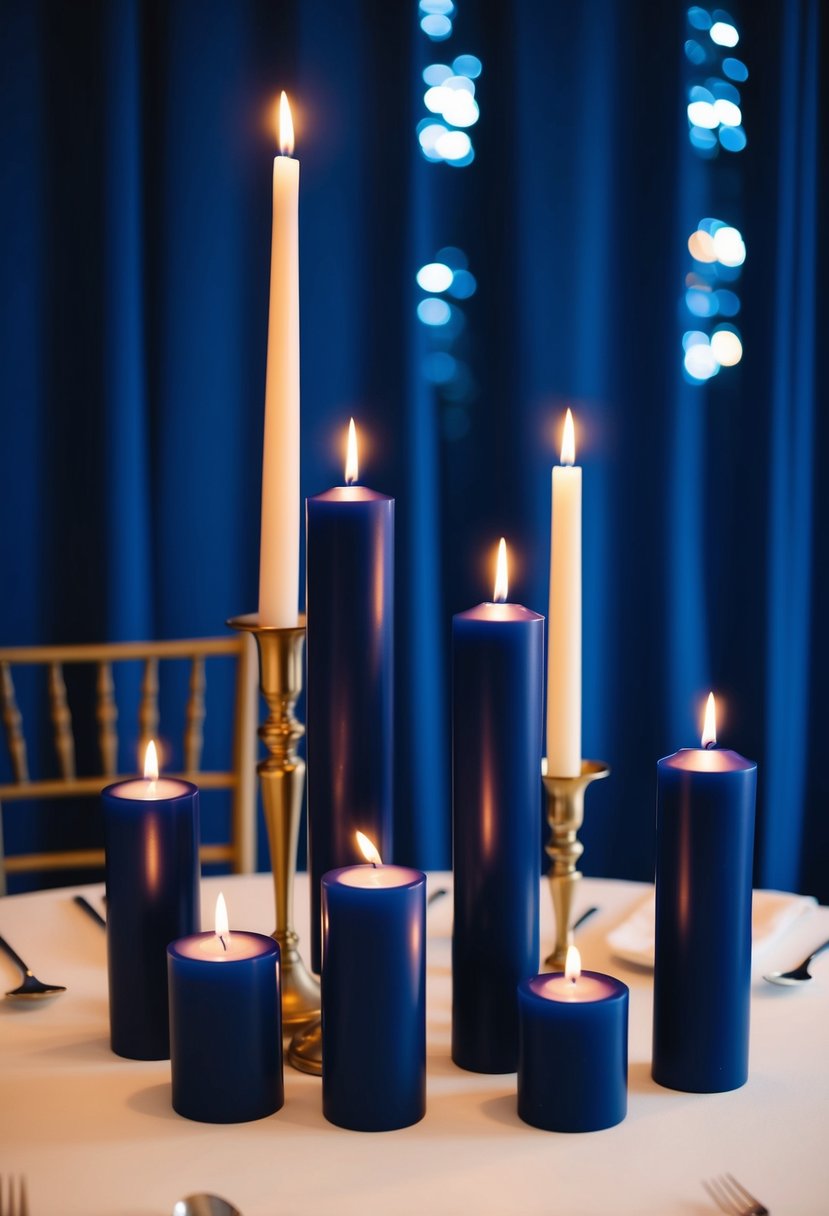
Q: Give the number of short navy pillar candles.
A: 2